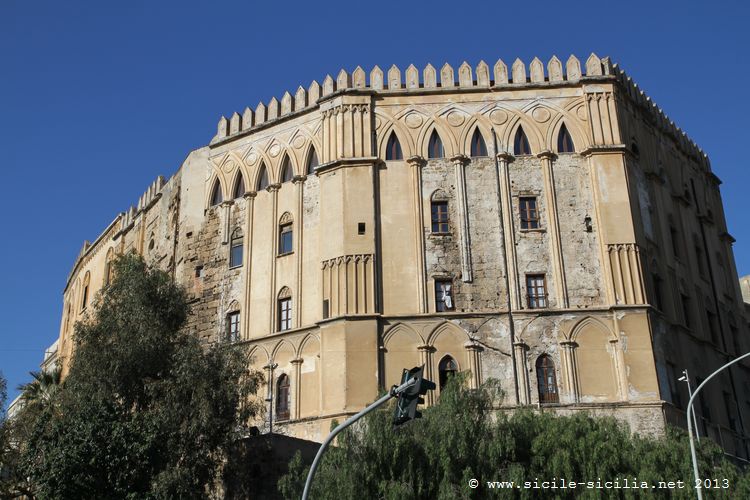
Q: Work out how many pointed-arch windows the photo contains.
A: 13